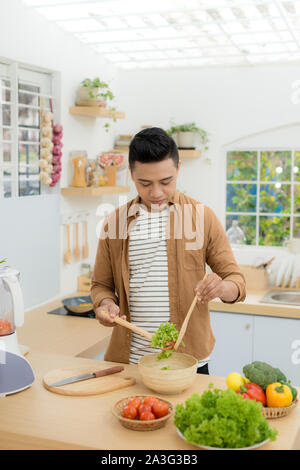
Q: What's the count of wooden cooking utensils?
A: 5